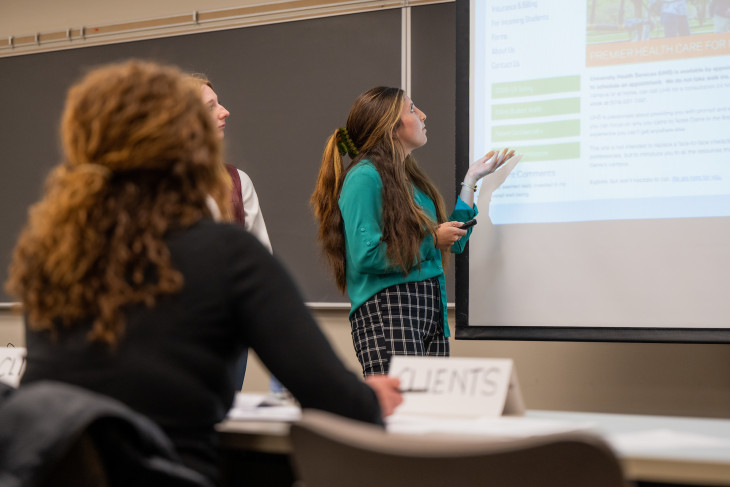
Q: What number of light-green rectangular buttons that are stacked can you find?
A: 4